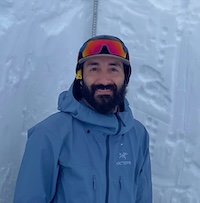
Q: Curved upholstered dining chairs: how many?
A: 0